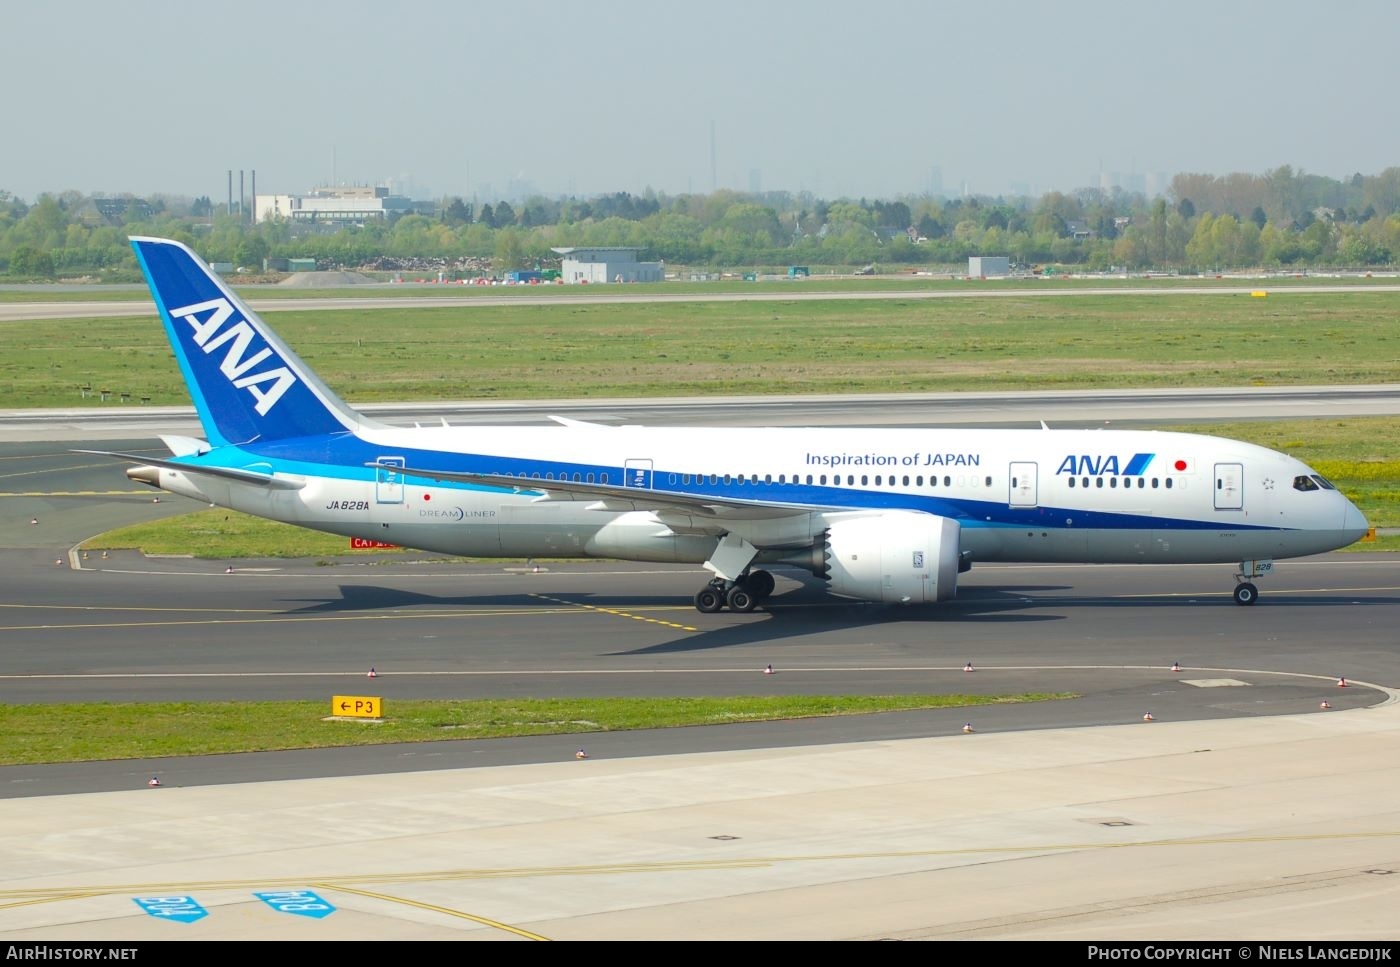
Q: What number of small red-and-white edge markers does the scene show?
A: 15